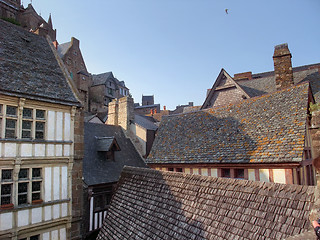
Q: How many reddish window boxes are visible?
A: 2